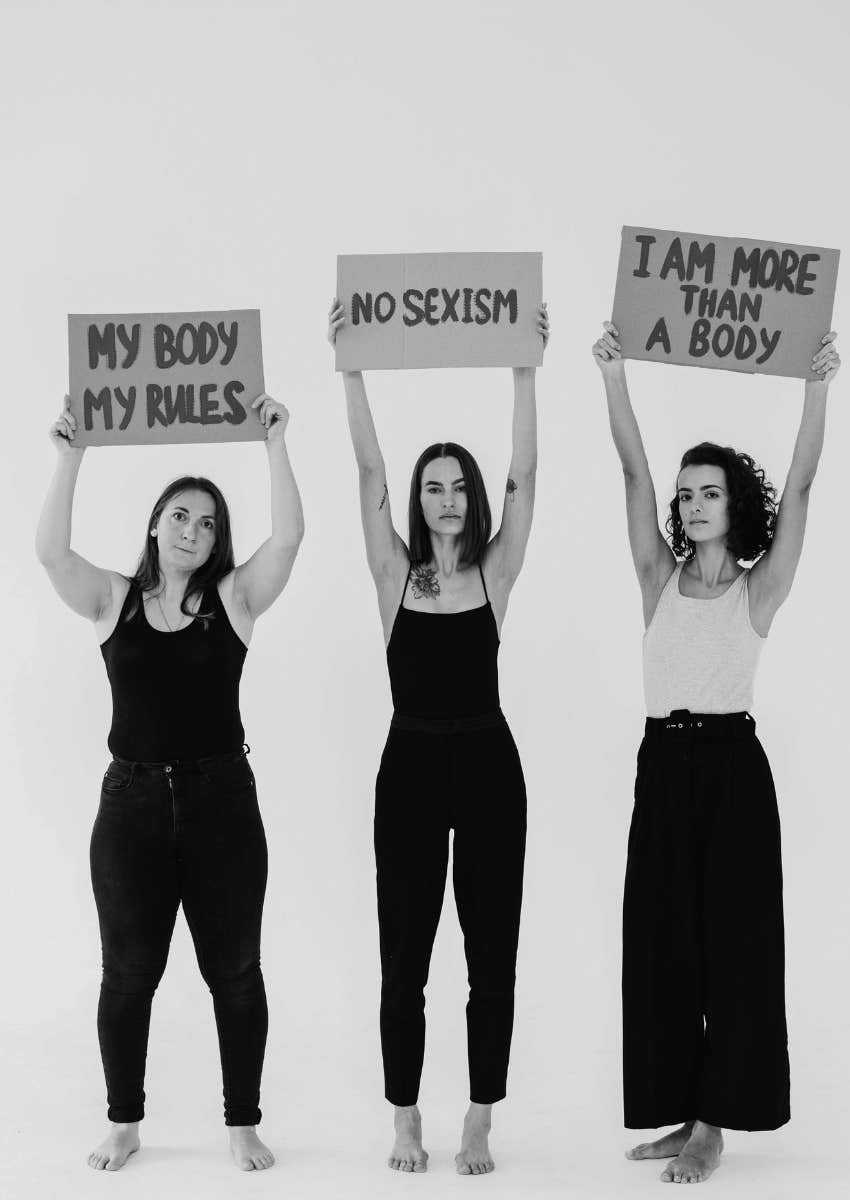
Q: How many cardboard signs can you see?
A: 3